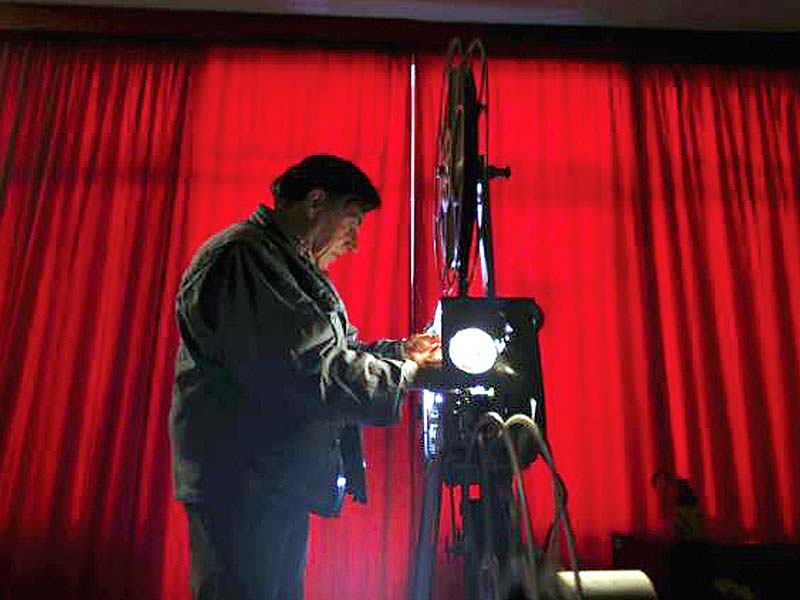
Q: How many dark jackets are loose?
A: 1